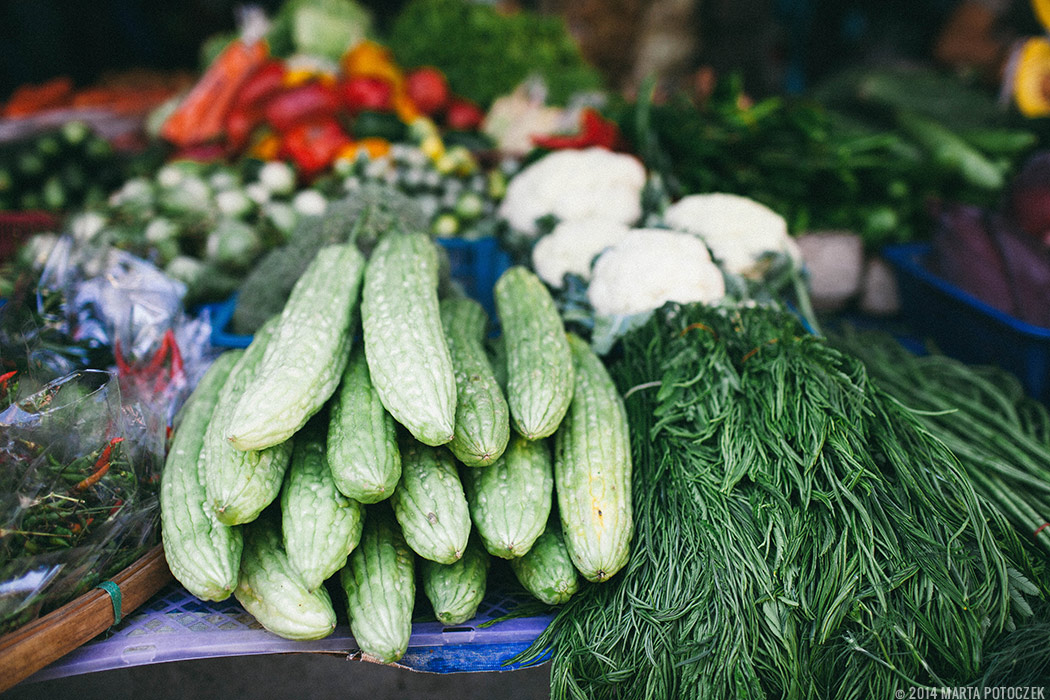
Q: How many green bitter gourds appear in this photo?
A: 15